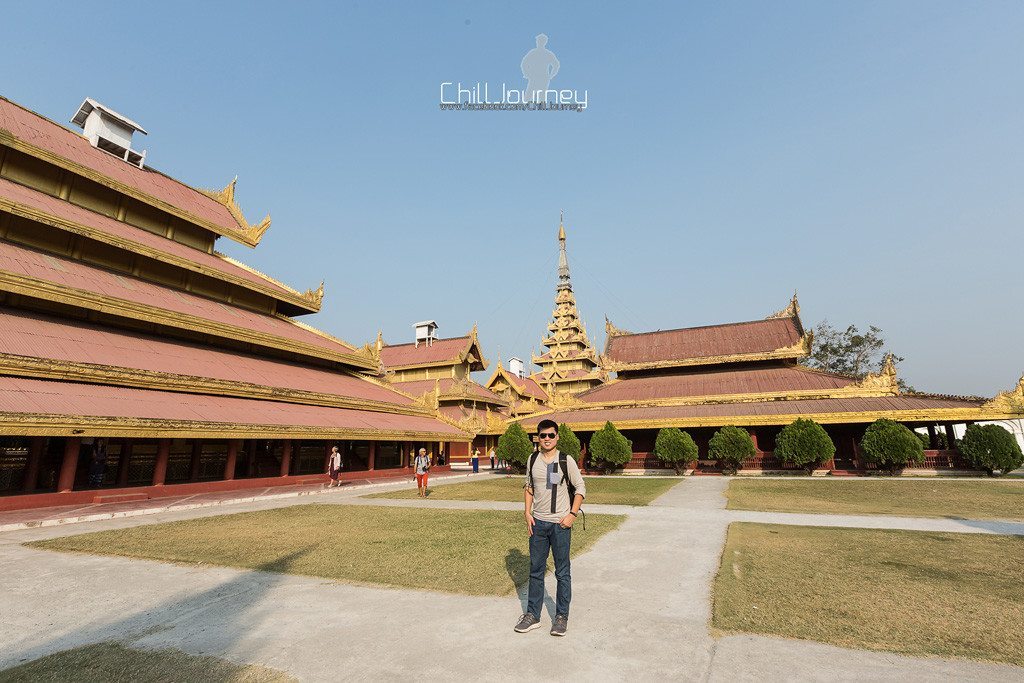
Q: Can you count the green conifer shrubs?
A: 8